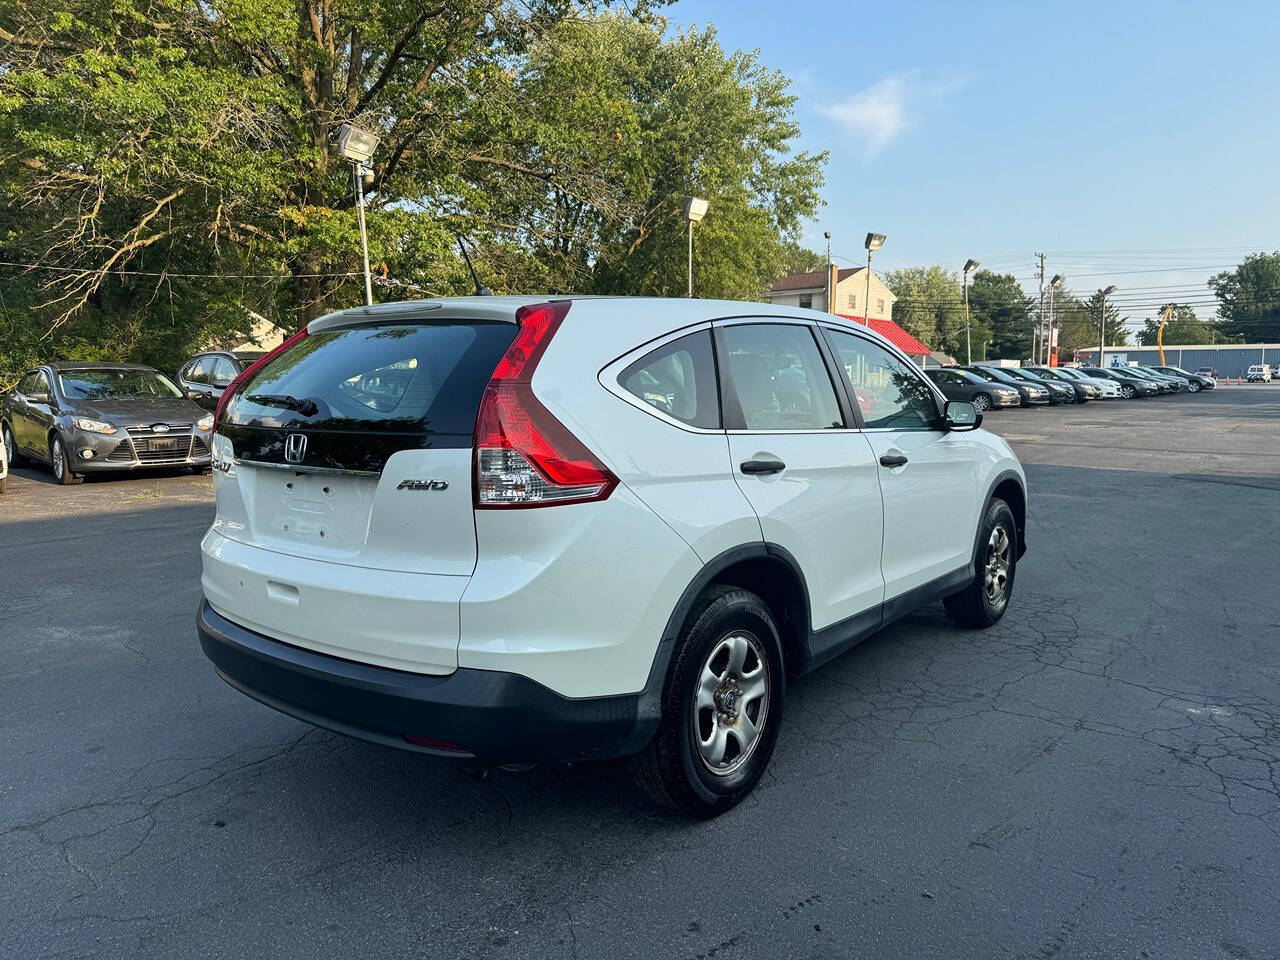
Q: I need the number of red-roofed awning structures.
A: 1